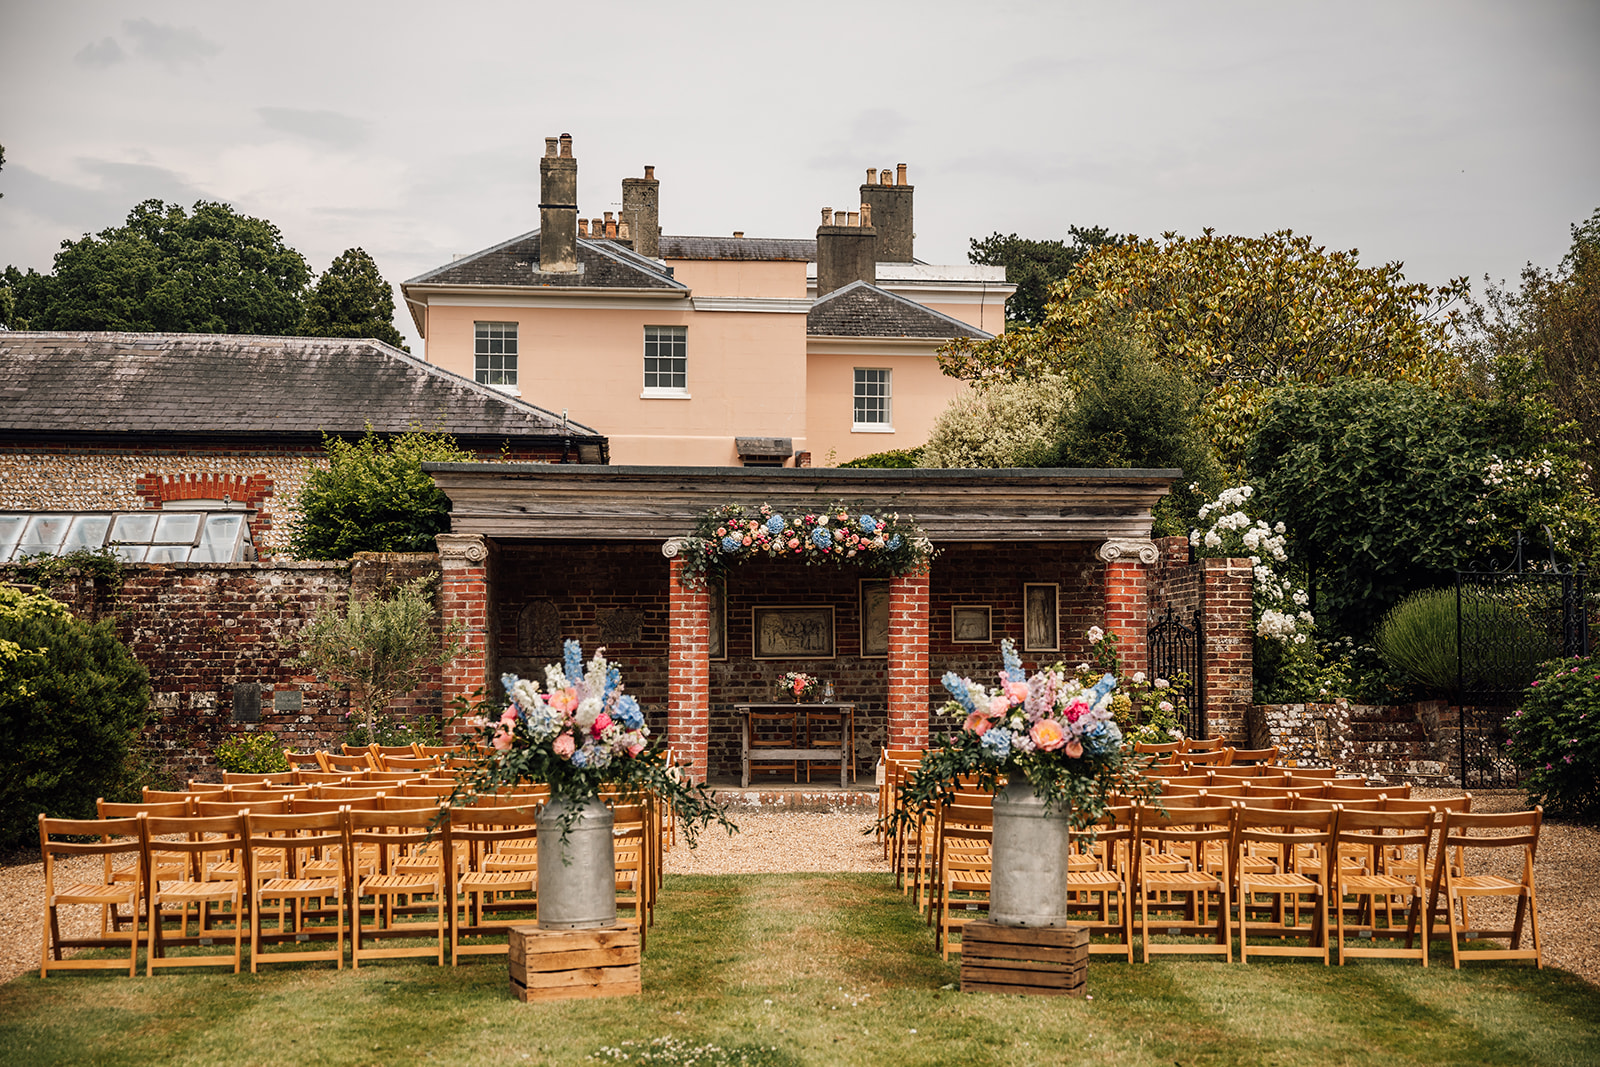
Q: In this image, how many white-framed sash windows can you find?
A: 3